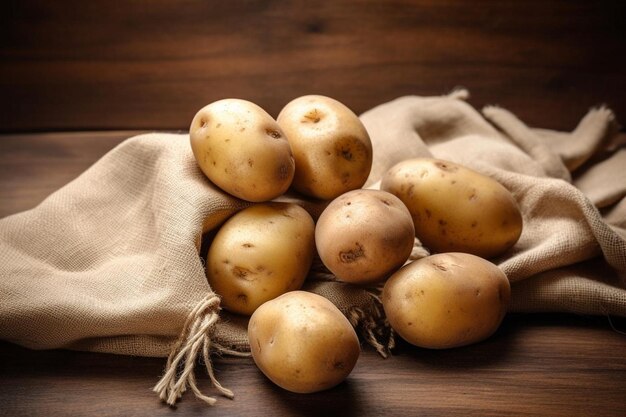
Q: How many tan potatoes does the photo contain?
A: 7